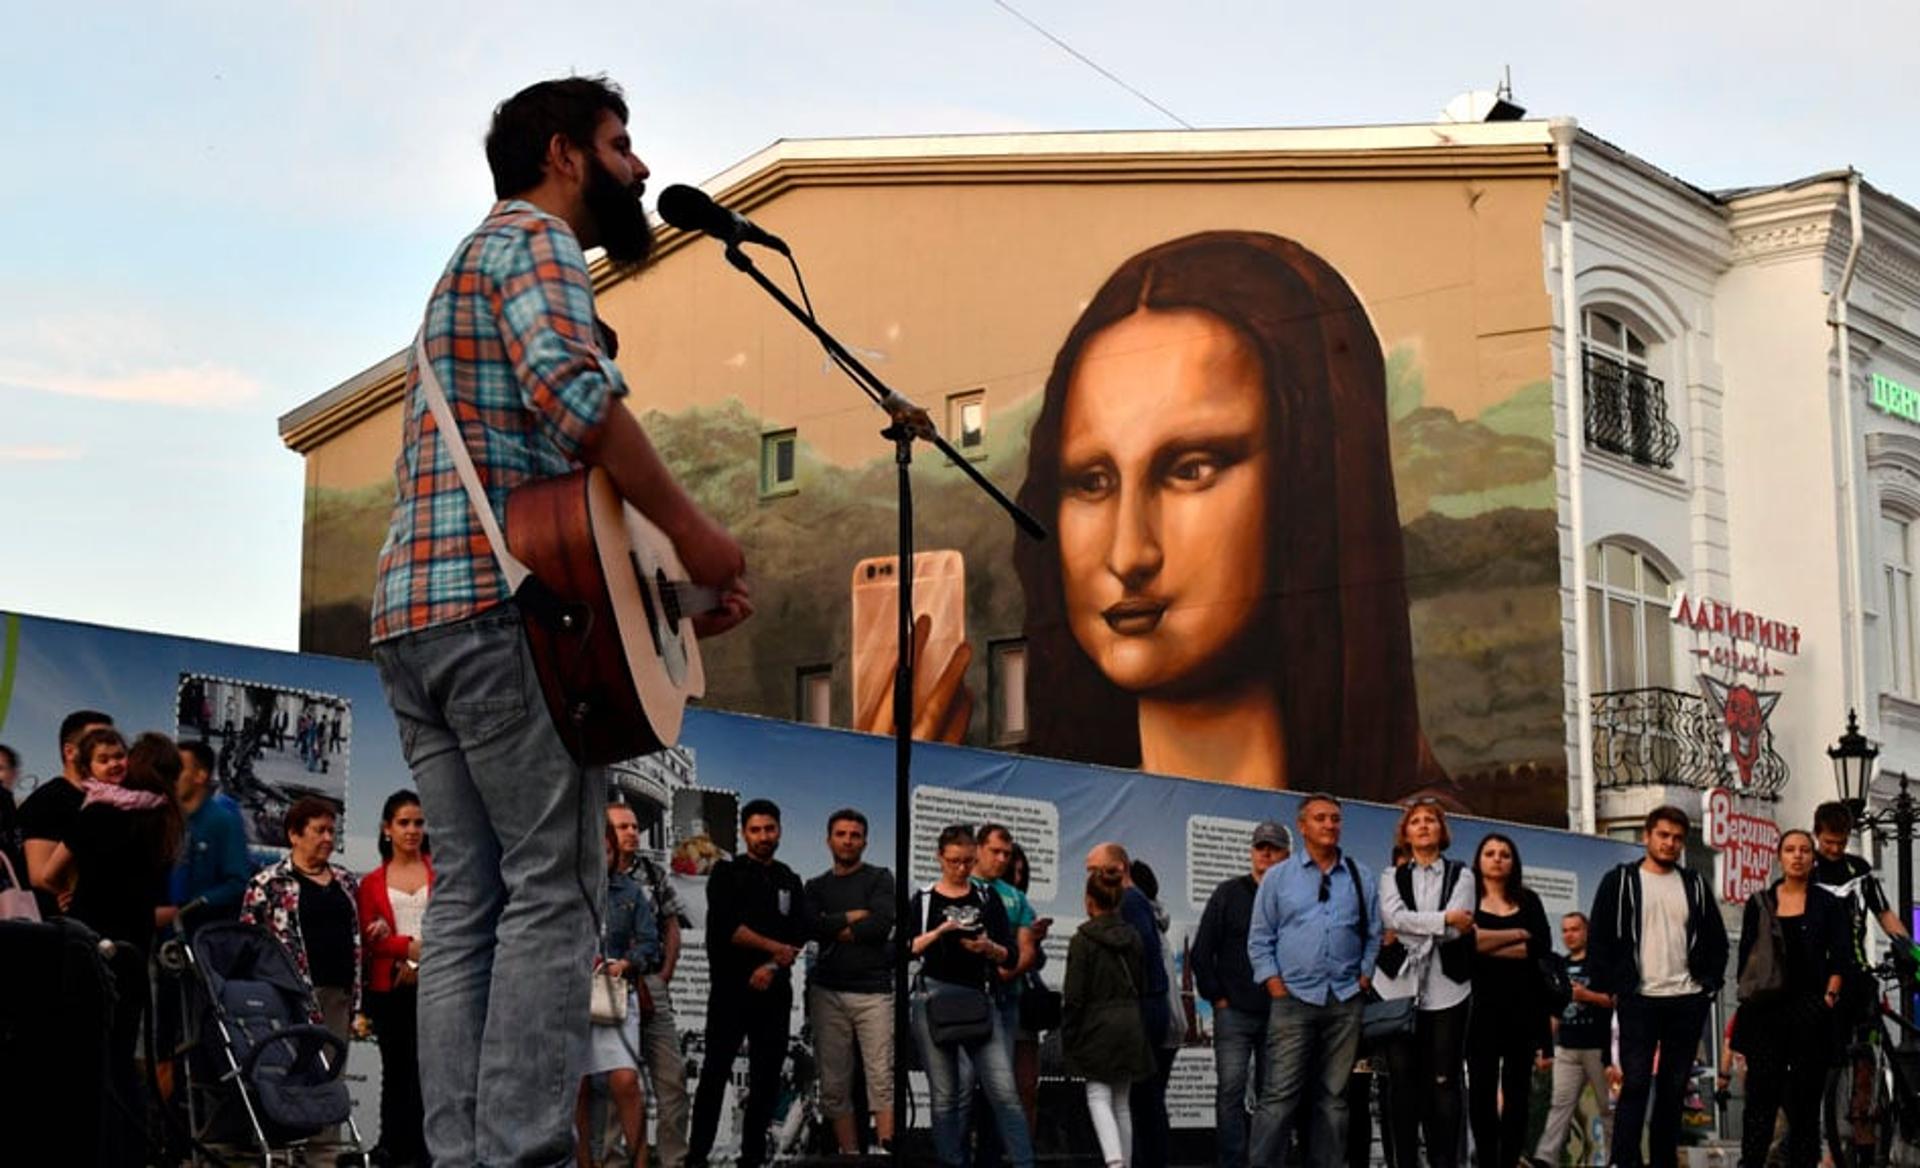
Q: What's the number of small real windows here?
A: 4